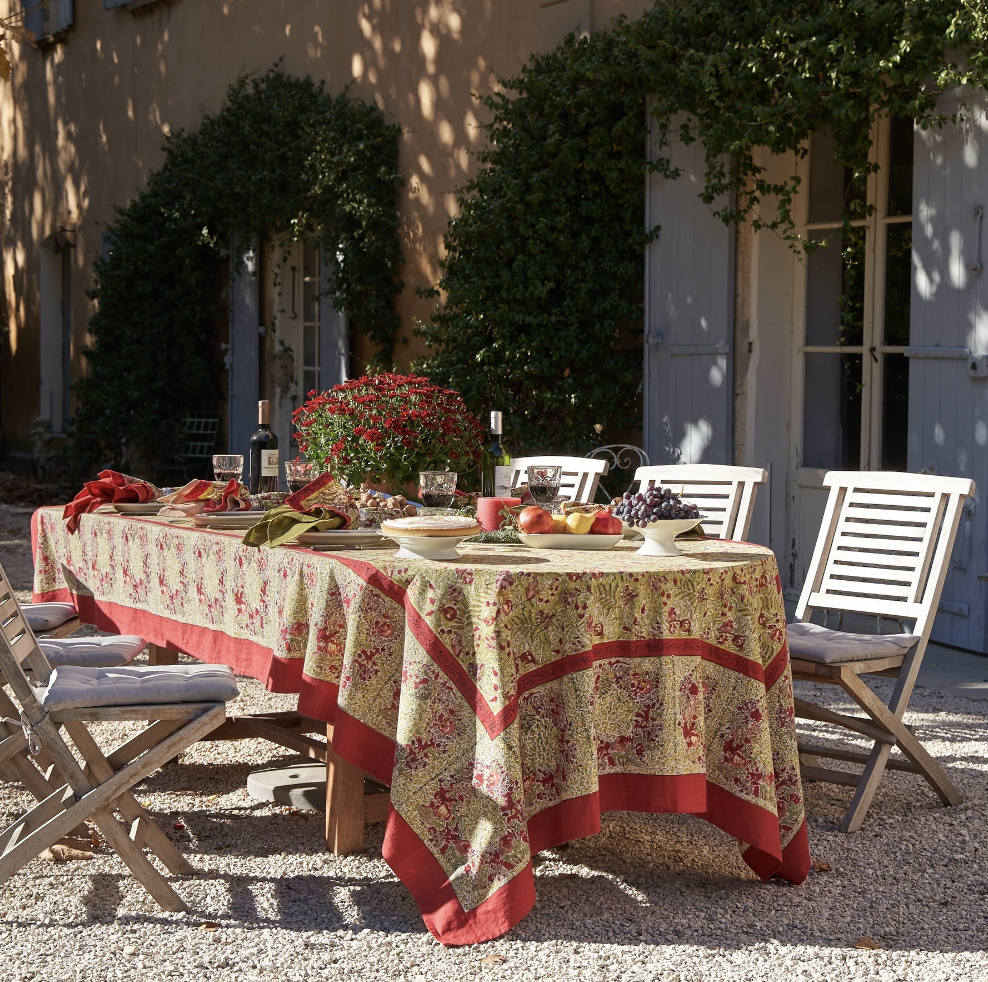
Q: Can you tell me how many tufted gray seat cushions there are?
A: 4